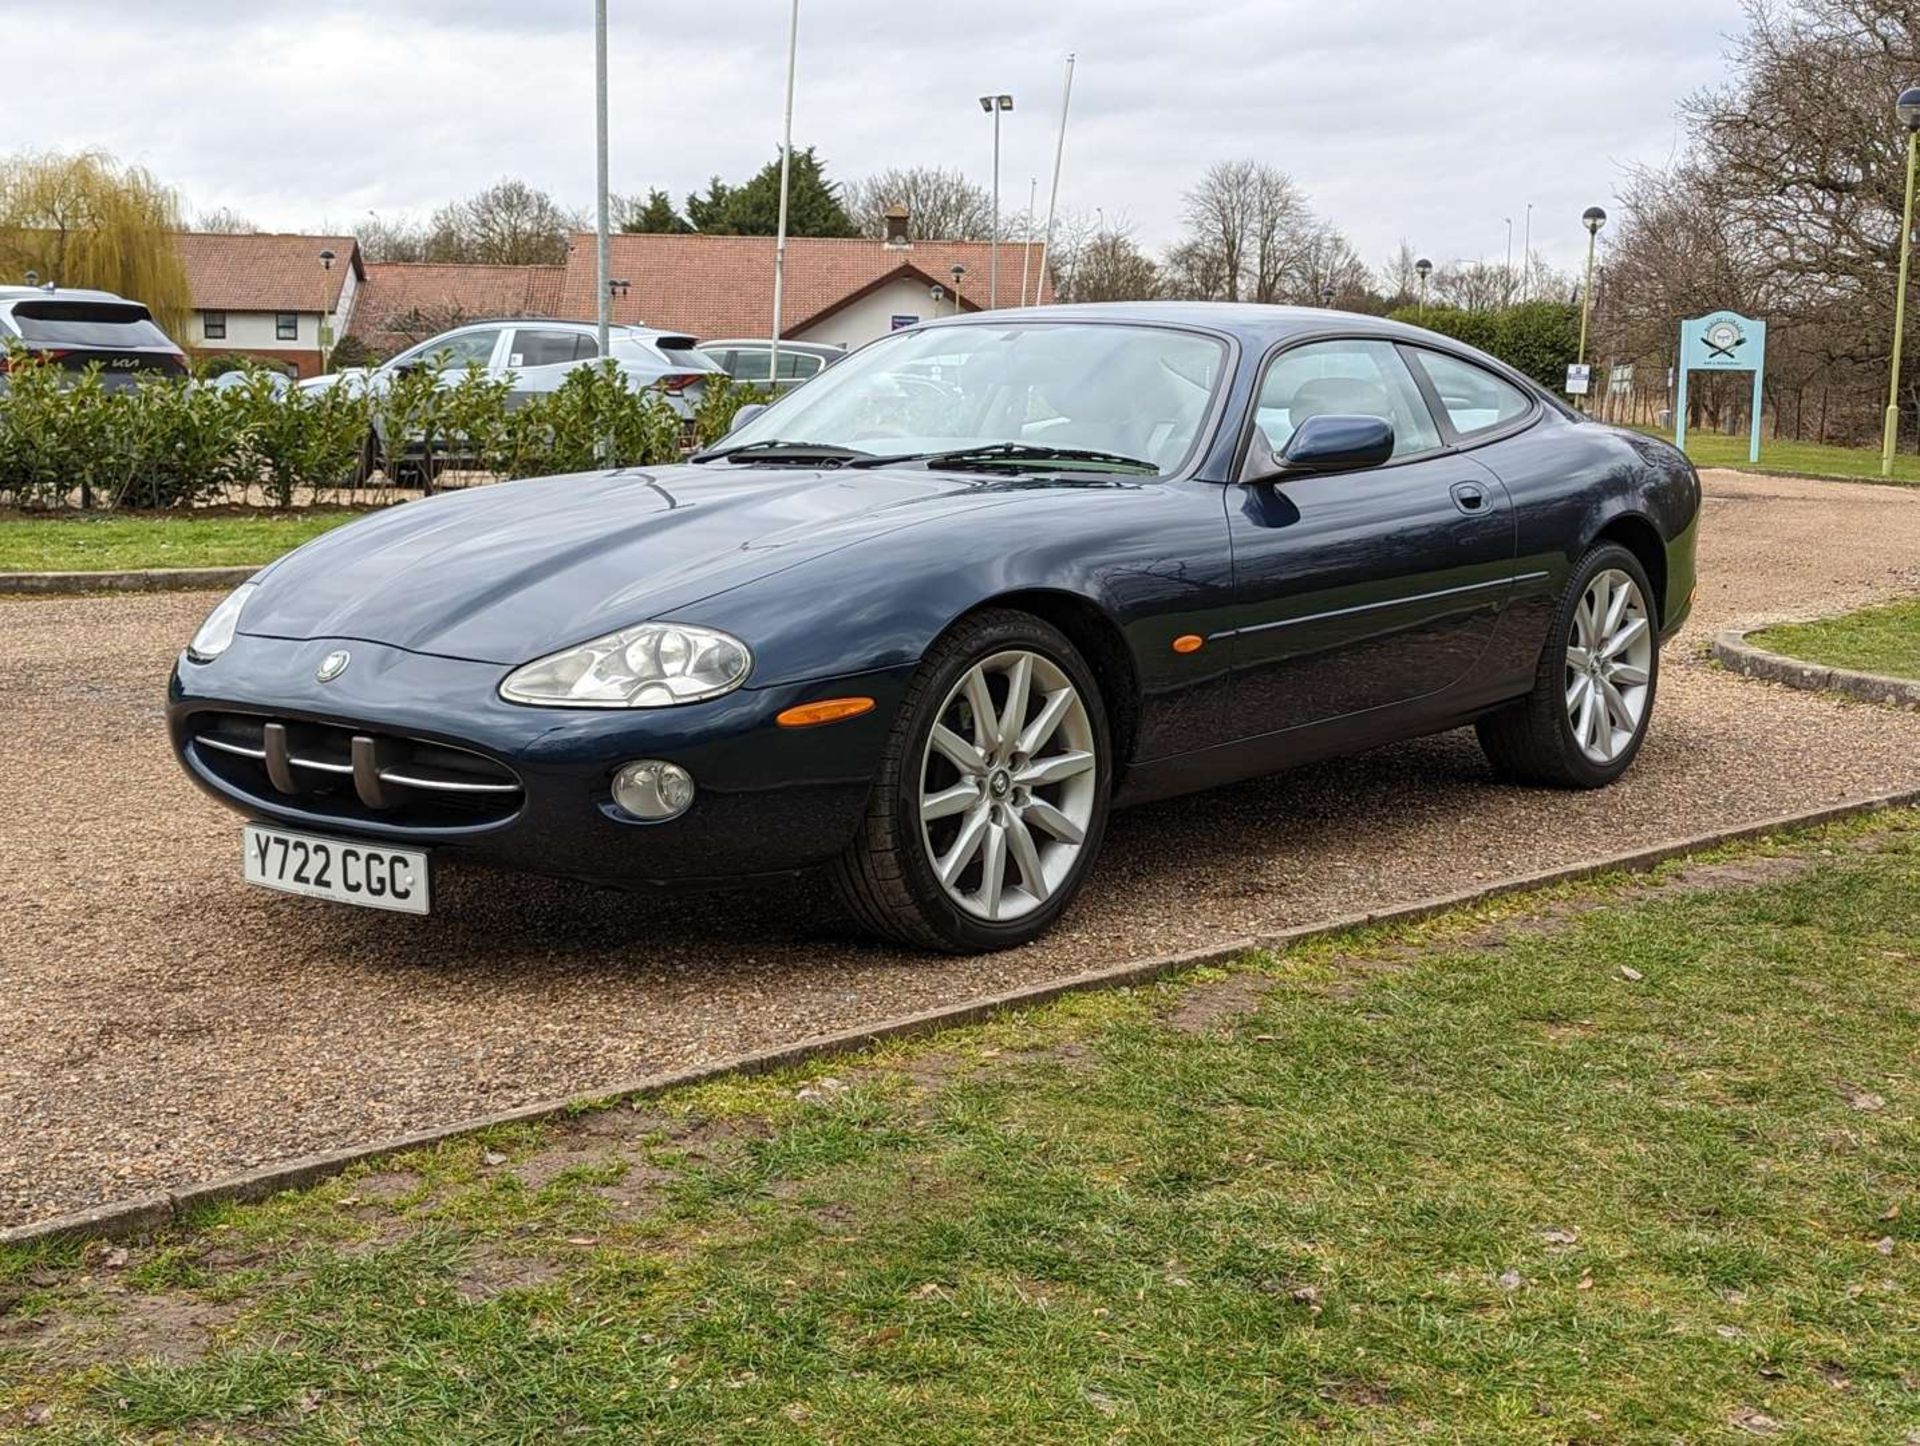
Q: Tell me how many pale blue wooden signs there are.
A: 1